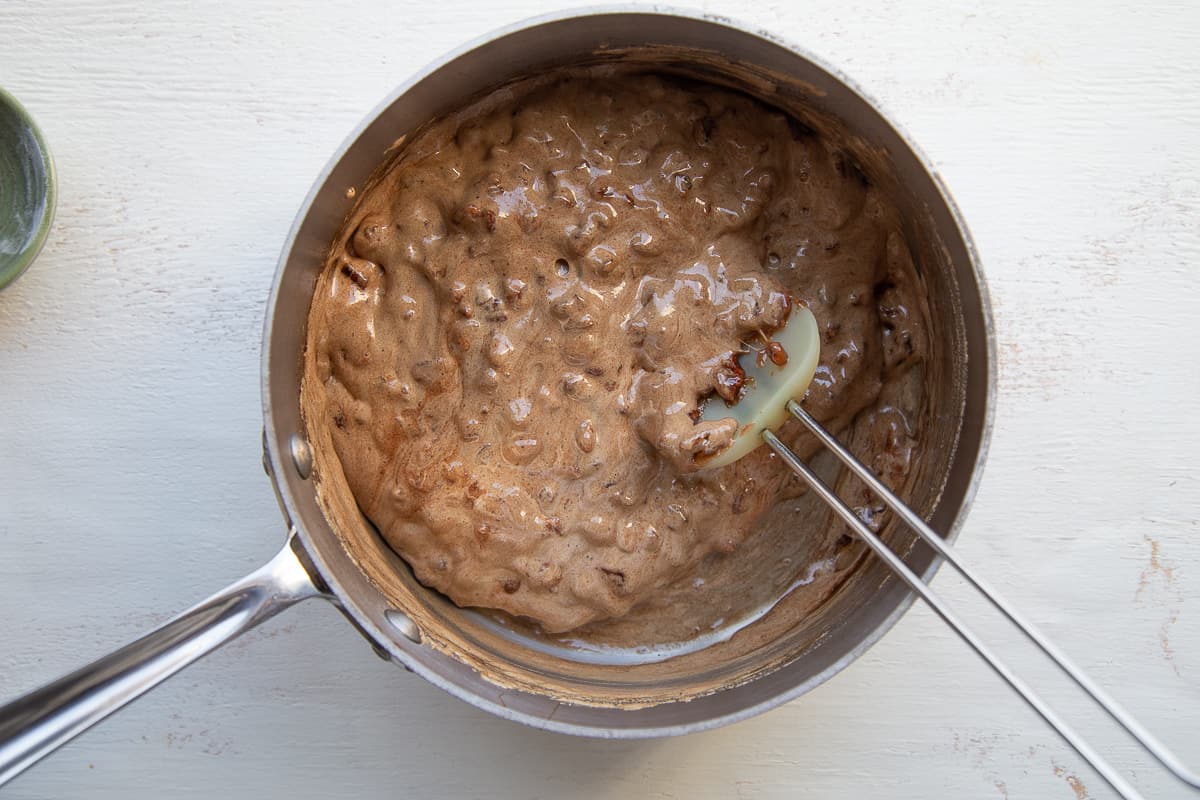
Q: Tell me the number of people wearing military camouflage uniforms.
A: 0